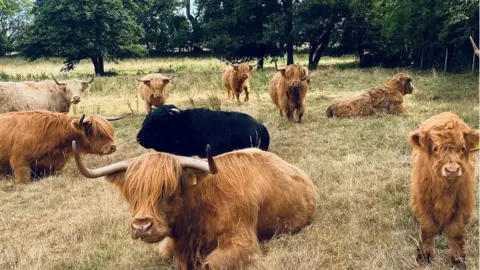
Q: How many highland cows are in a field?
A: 9